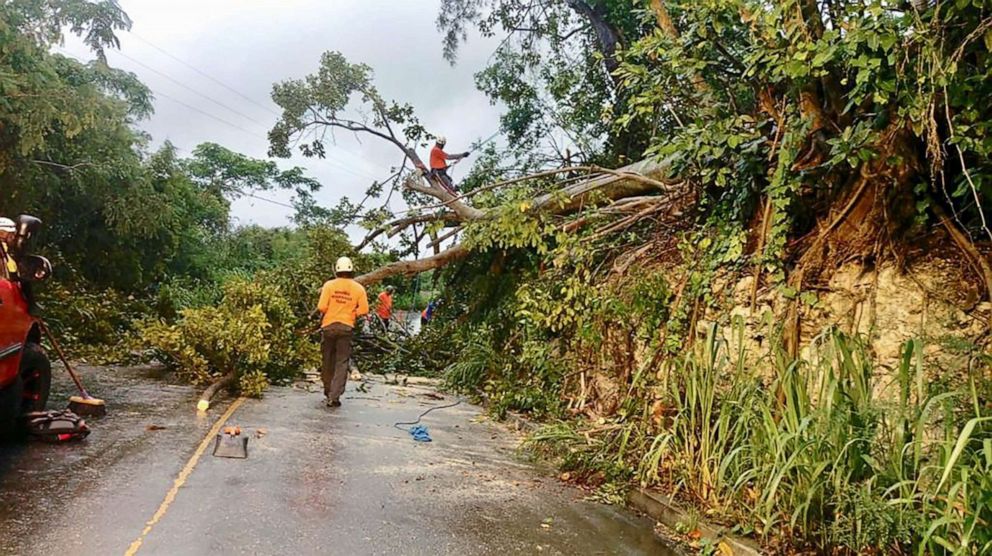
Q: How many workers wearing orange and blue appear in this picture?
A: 1